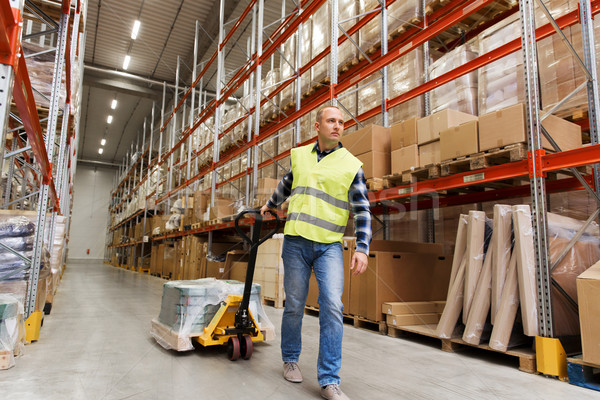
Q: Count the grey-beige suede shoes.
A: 2